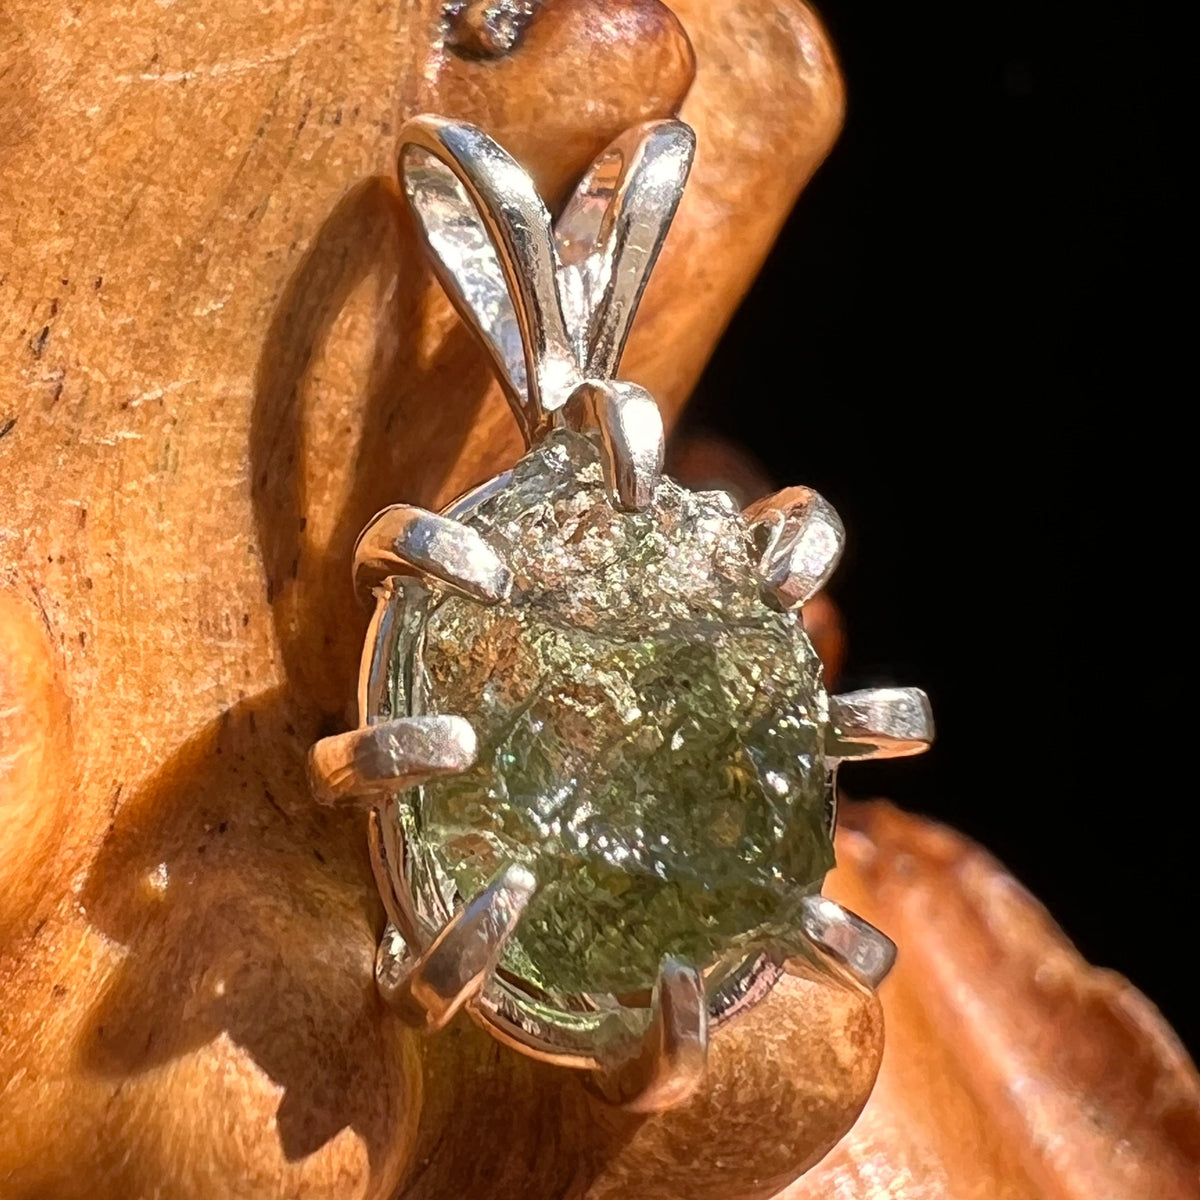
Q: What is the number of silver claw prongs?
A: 8